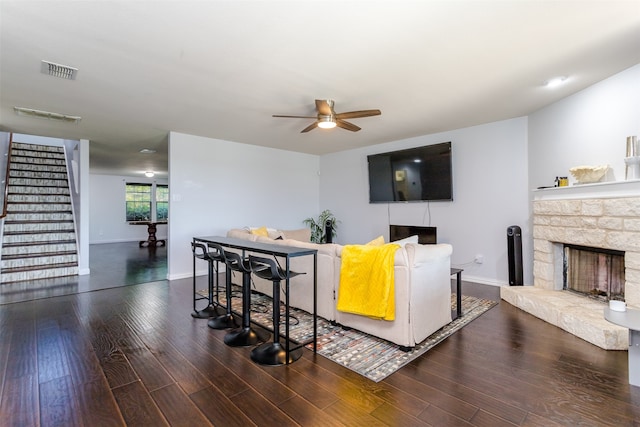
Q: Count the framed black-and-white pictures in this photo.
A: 0